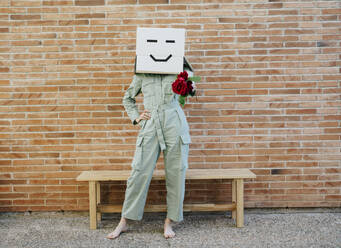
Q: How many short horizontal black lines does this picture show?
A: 2